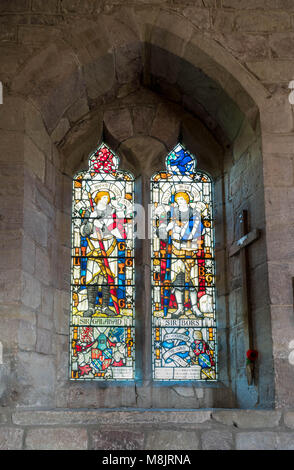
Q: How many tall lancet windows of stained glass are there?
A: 2